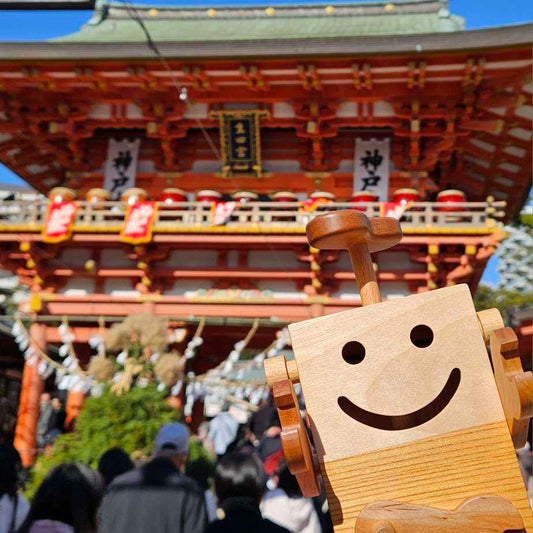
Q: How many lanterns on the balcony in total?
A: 11